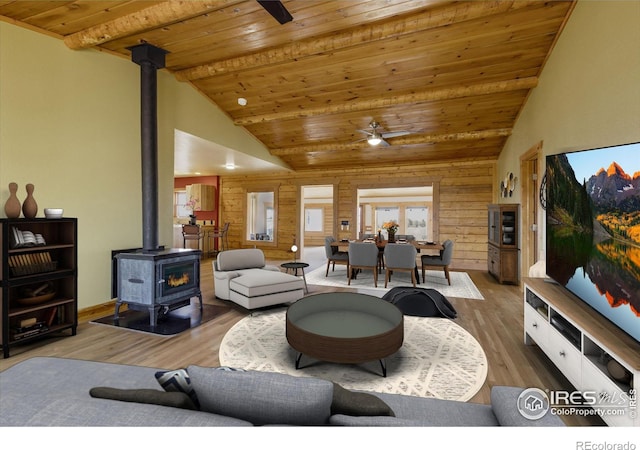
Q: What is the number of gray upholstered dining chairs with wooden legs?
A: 6